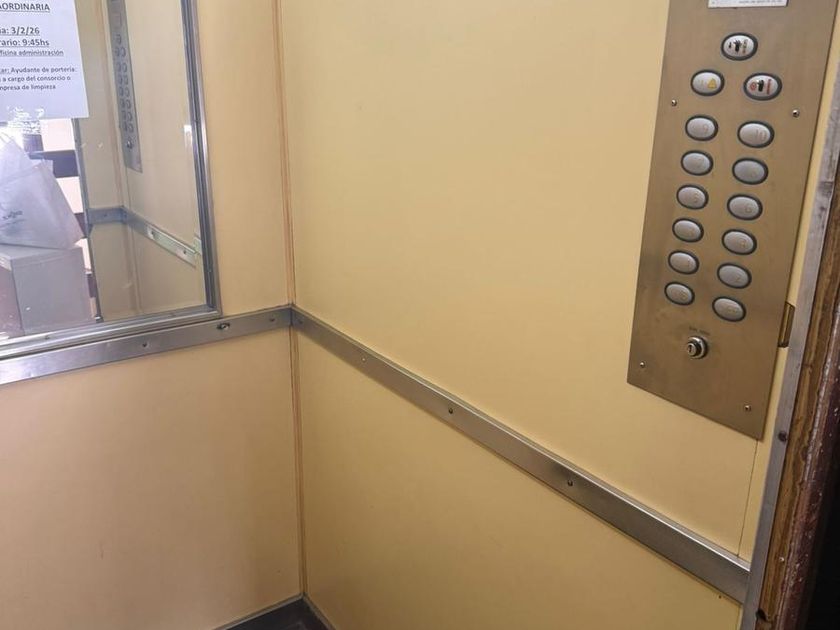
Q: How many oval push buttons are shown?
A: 15